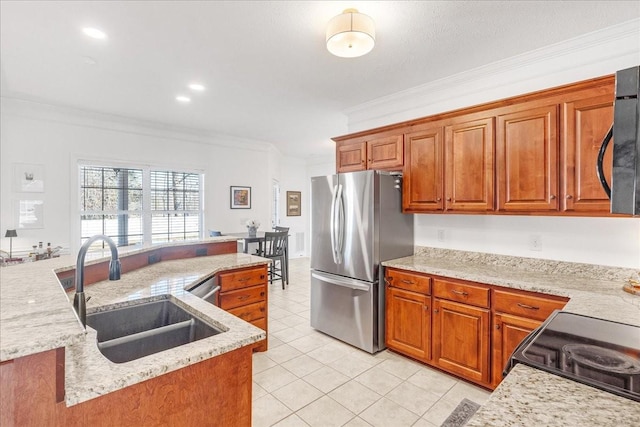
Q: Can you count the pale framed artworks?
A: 2